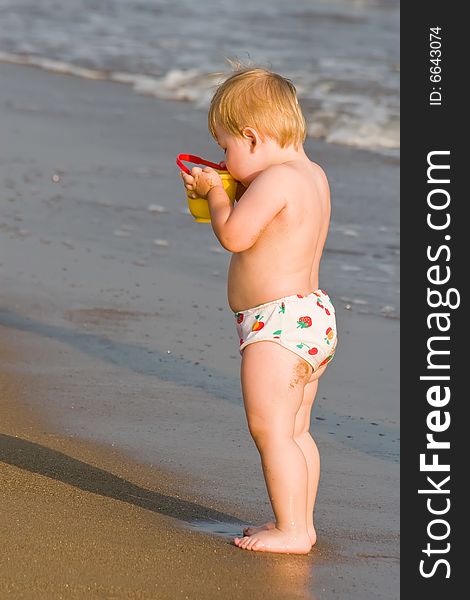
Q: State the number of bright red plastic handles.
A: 1